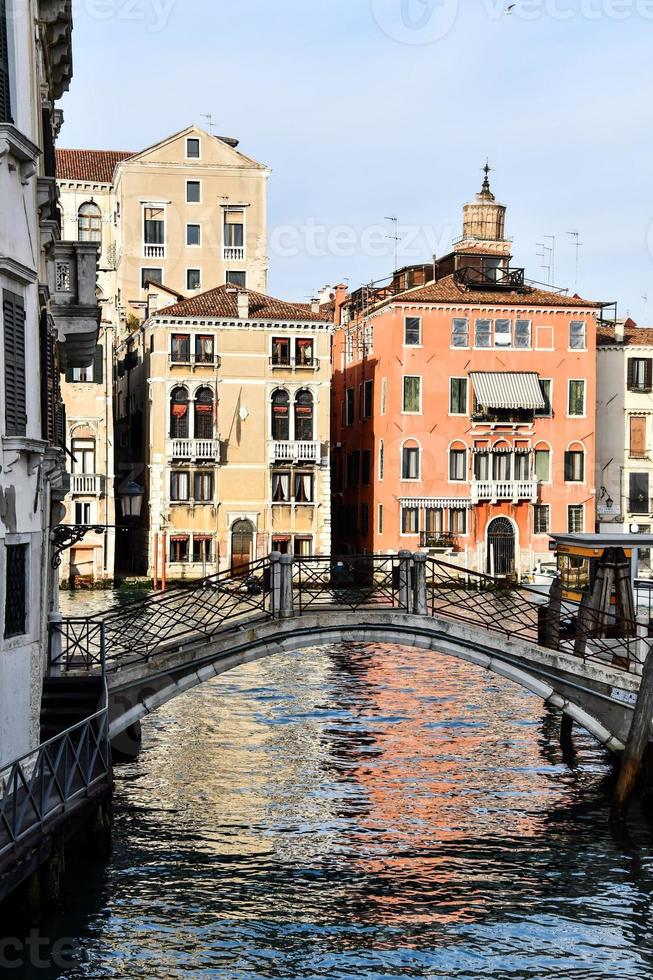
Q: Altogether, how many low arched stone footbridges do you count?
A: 1